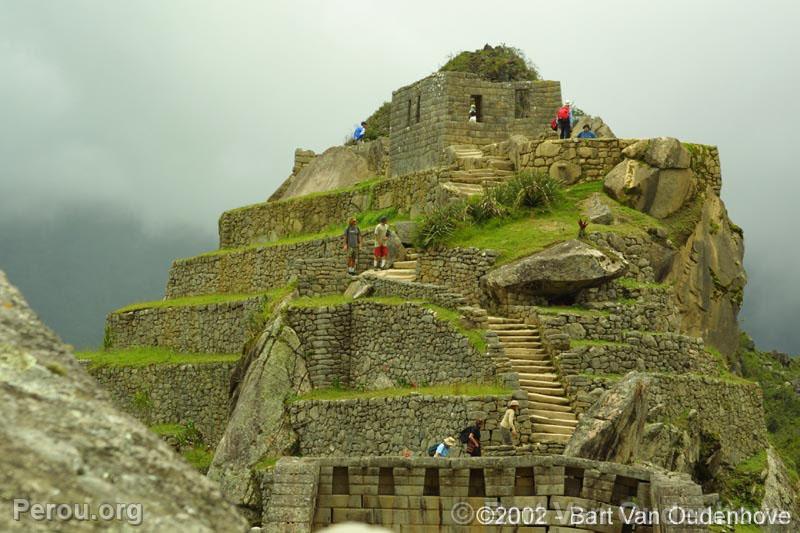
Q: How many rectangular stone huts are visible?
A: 1